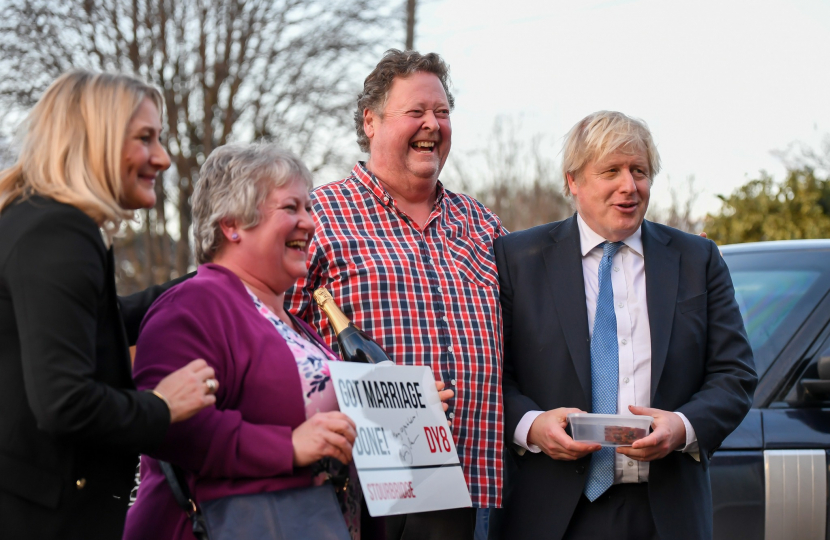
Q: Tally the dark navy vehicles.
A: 1